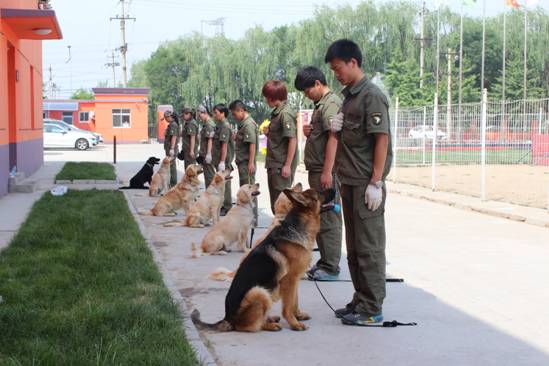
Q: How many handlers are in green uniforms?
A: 8